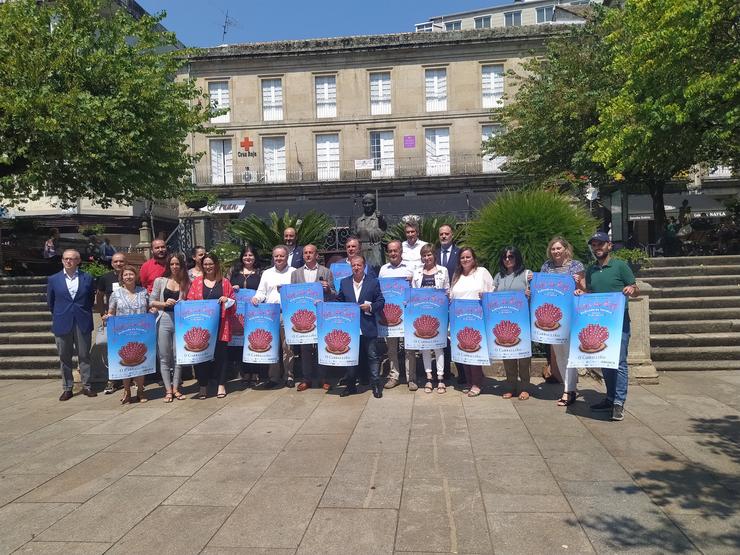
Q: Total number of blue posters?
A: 13